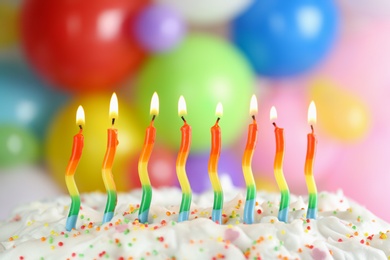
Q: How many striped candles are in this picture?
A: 8